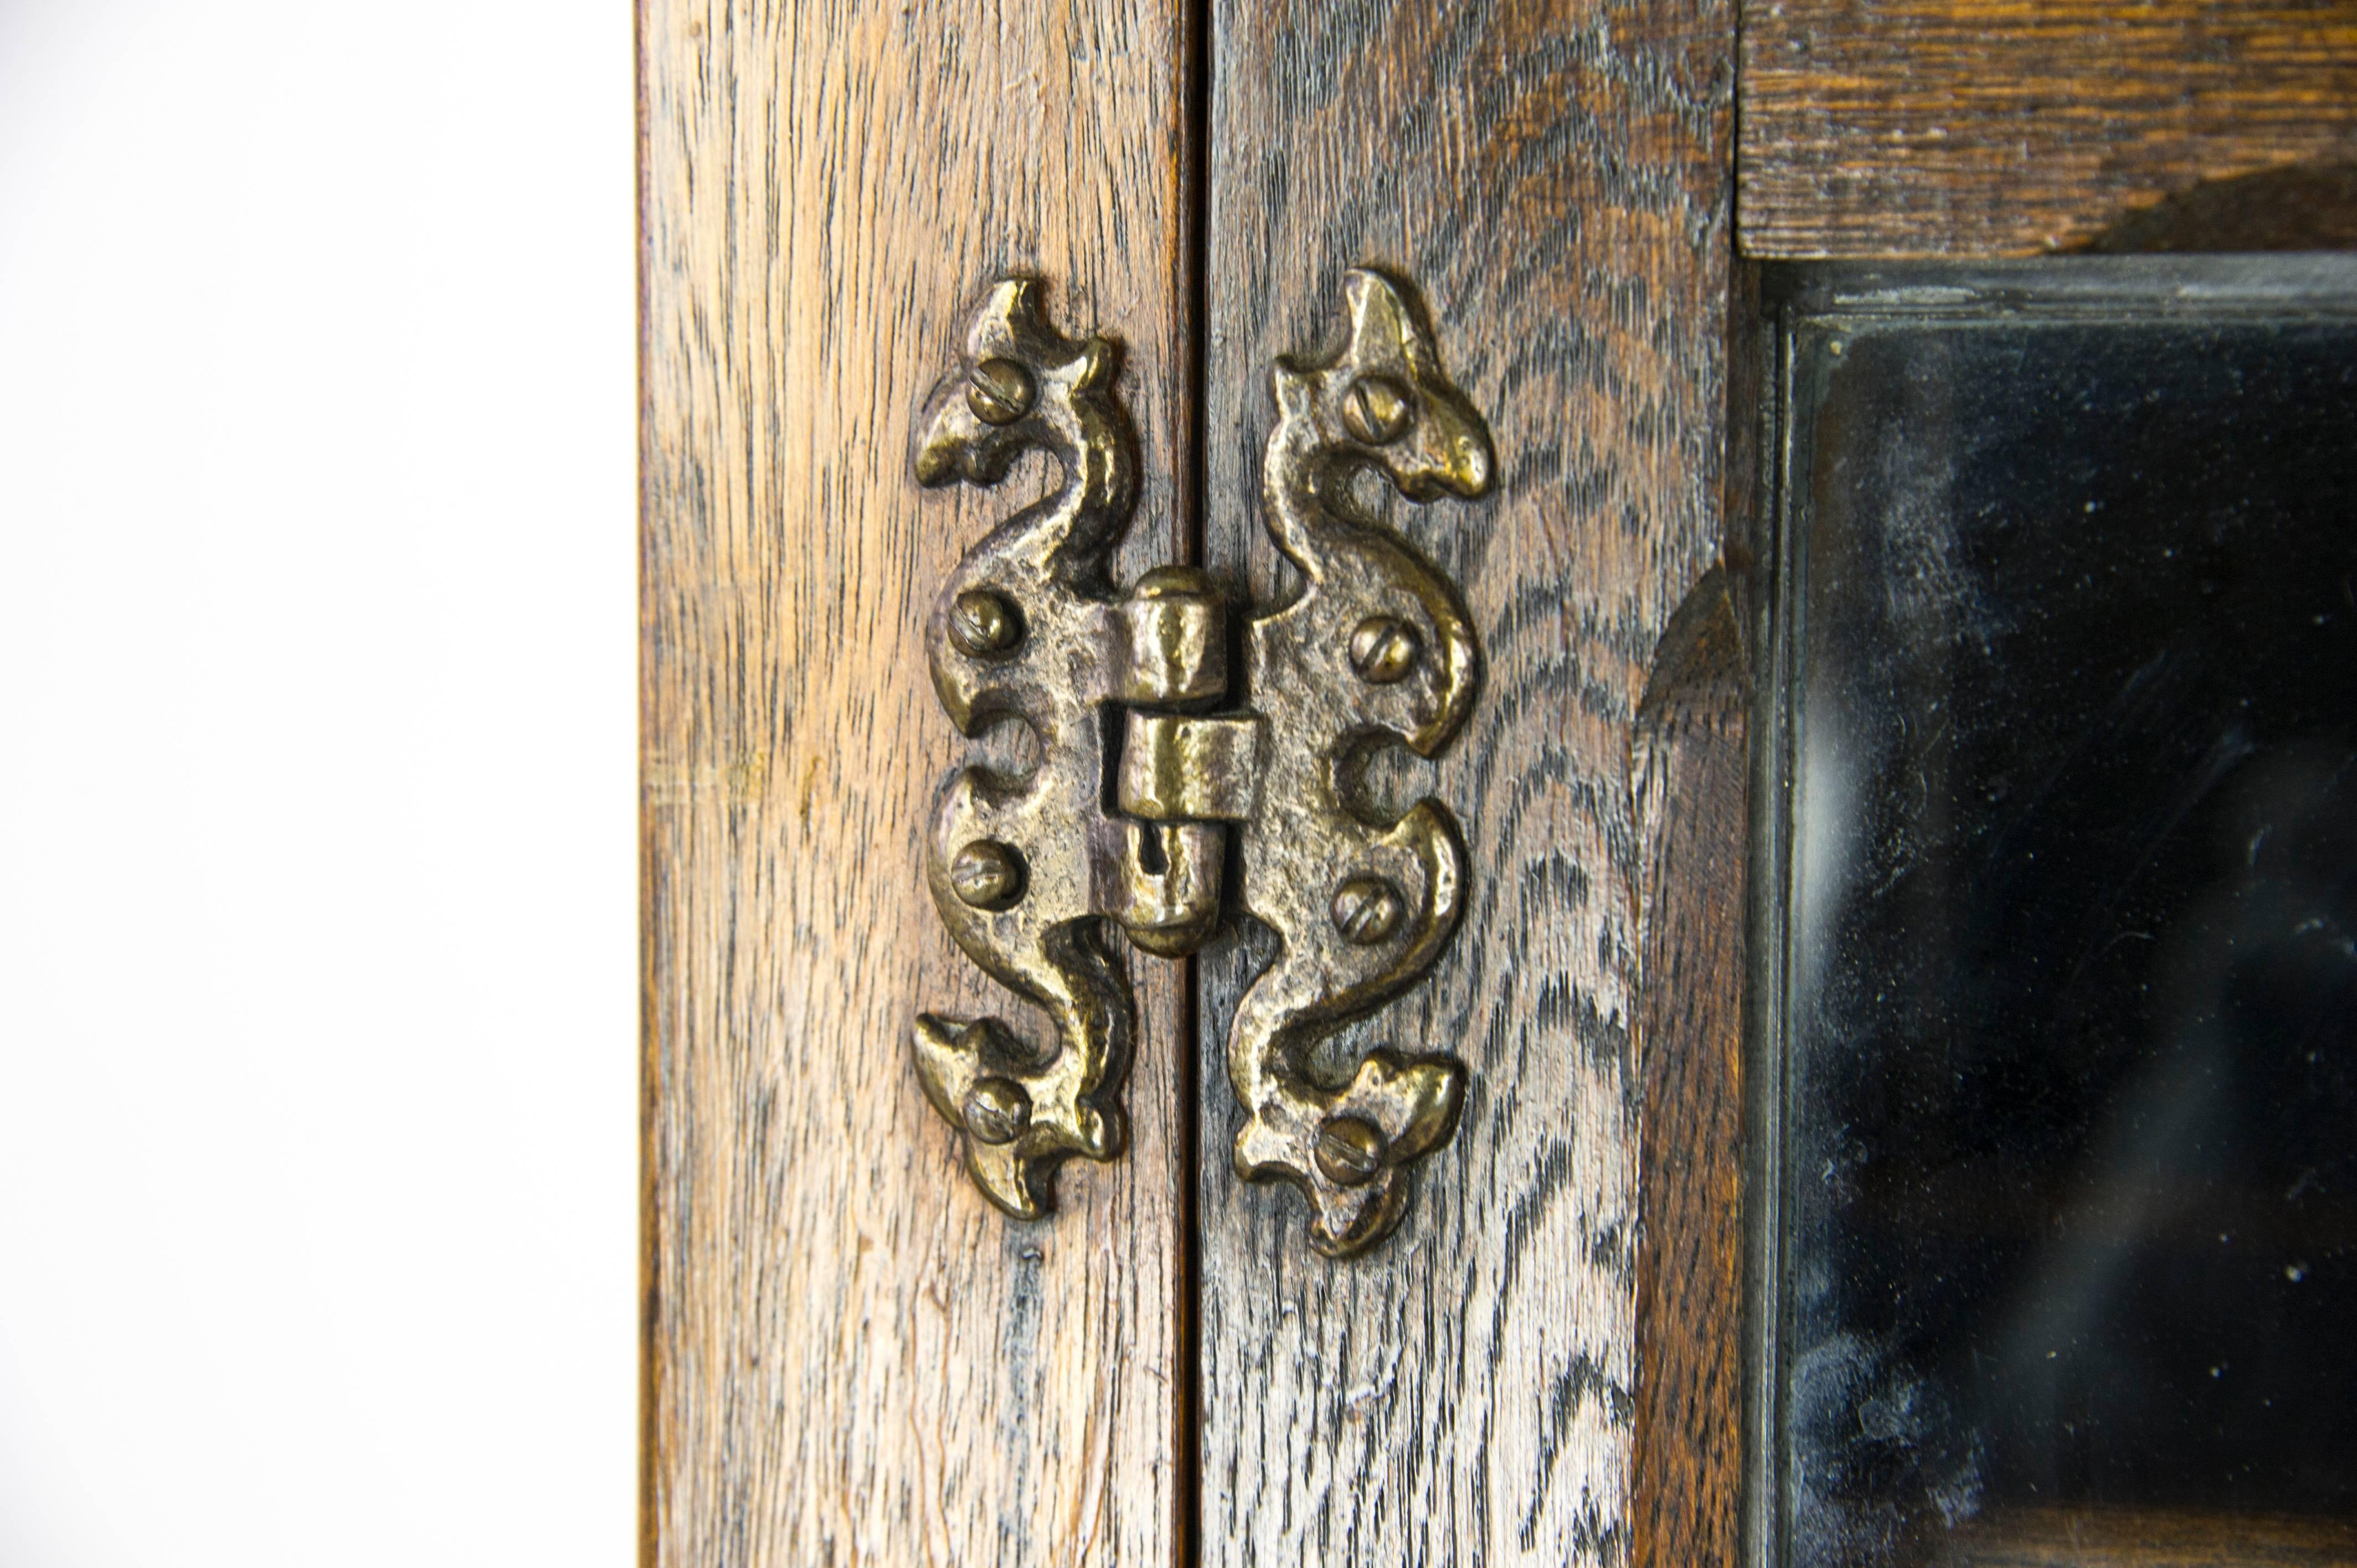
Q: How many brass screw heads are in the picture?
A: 8